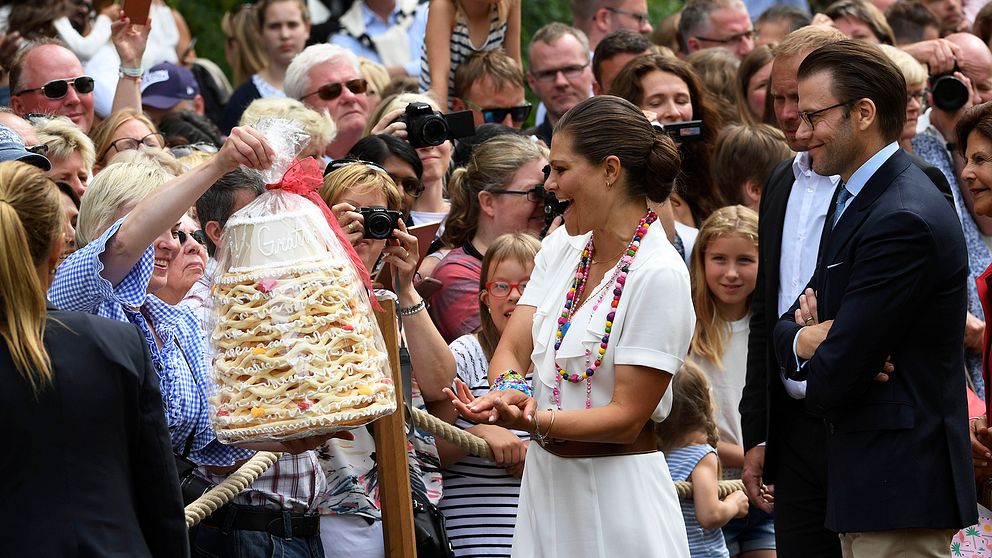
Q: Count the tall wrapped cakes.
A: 1